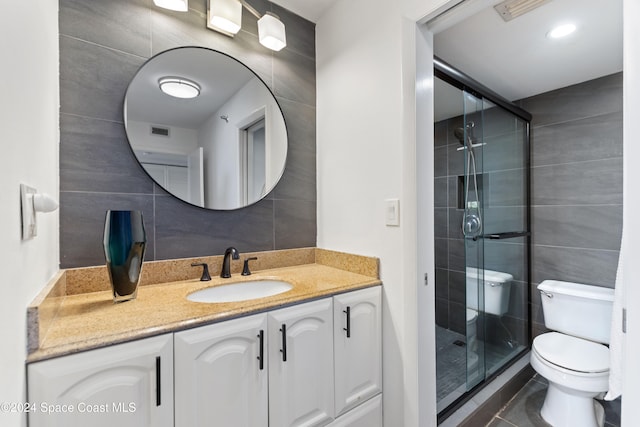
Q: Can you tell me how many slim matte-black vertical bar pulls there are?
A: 4